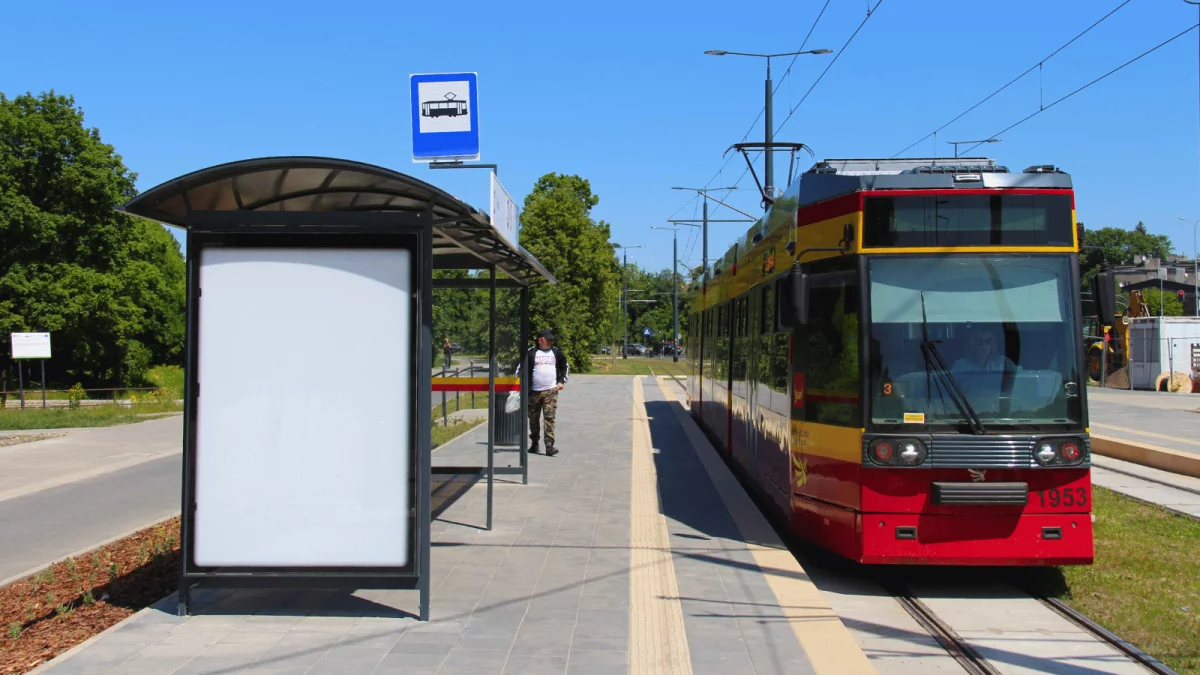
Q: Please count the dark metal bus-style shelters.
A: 1